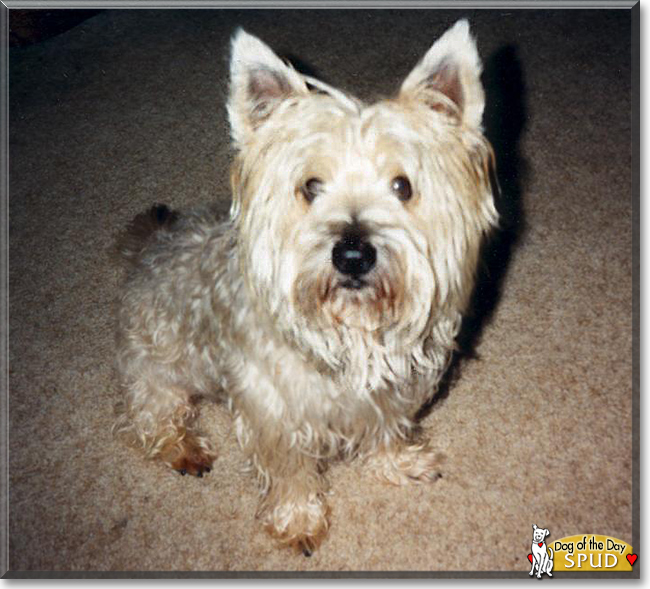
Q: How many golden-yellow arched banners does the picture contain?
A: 1